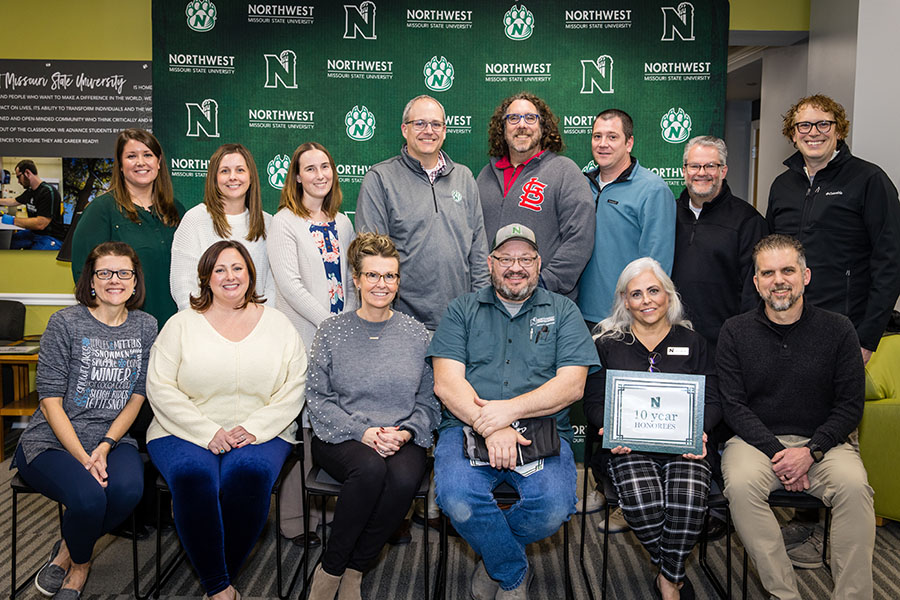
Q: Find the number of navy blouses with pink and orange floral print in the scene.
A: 1